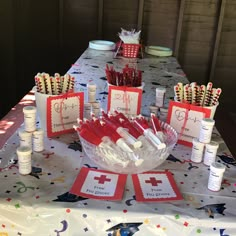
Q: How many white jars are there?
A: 14